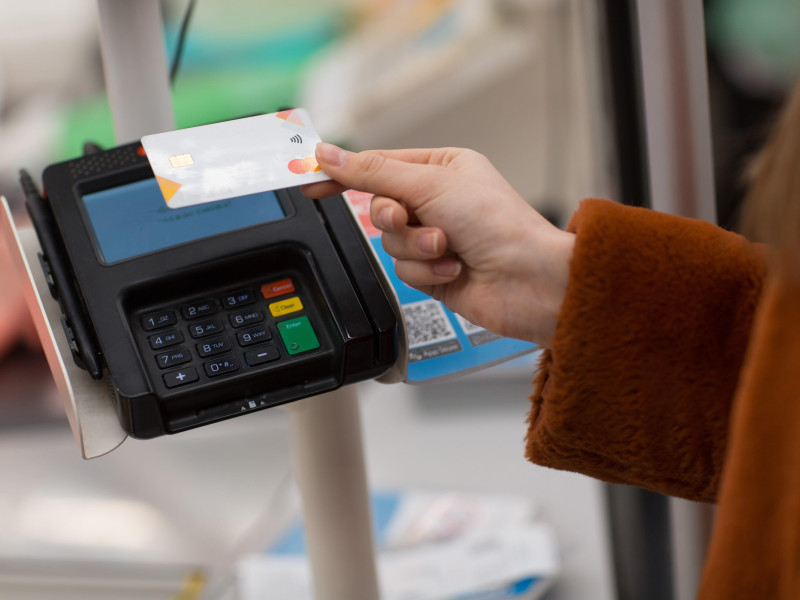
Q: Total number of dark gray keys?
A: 12